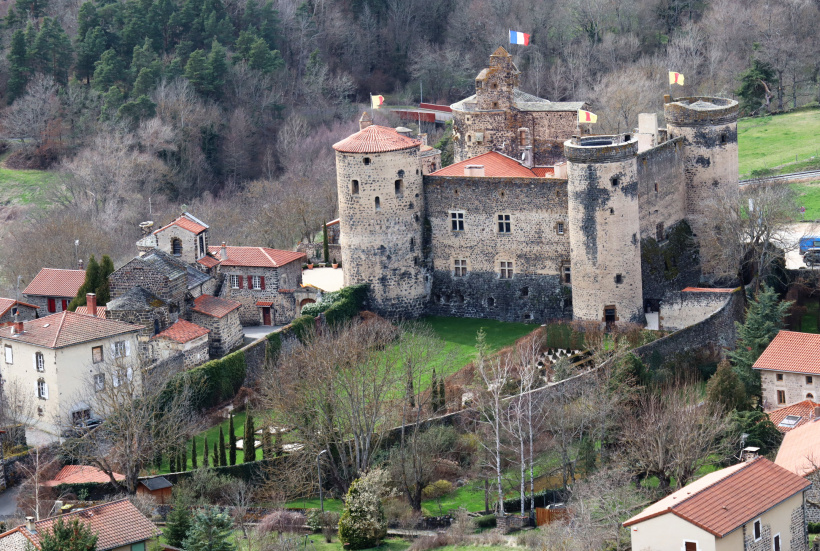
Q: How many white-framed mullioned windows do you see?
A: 4